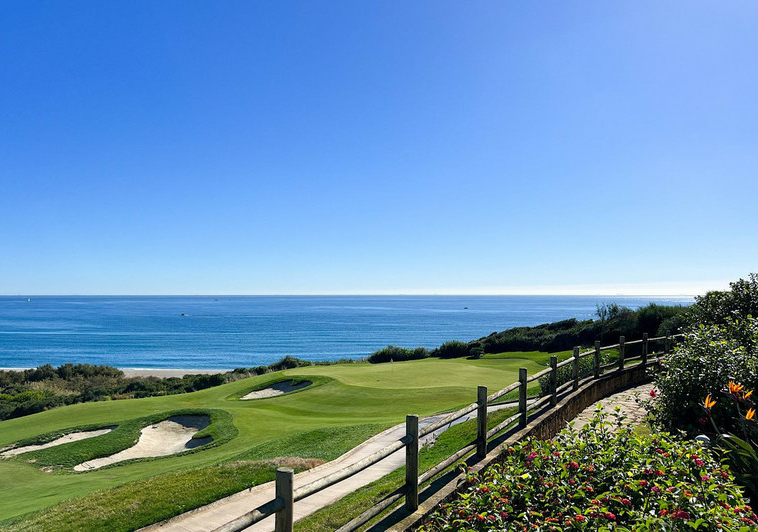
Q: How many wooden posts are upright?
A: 10